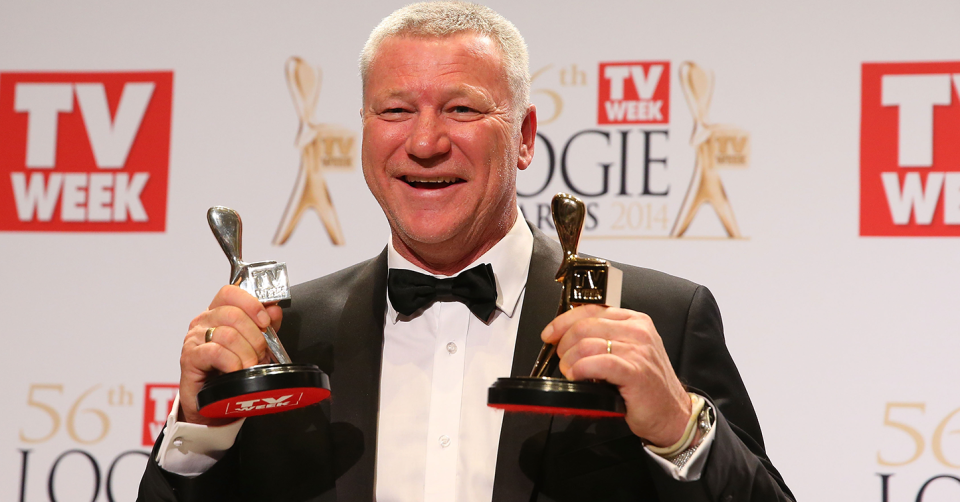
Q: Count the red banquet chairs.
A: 0